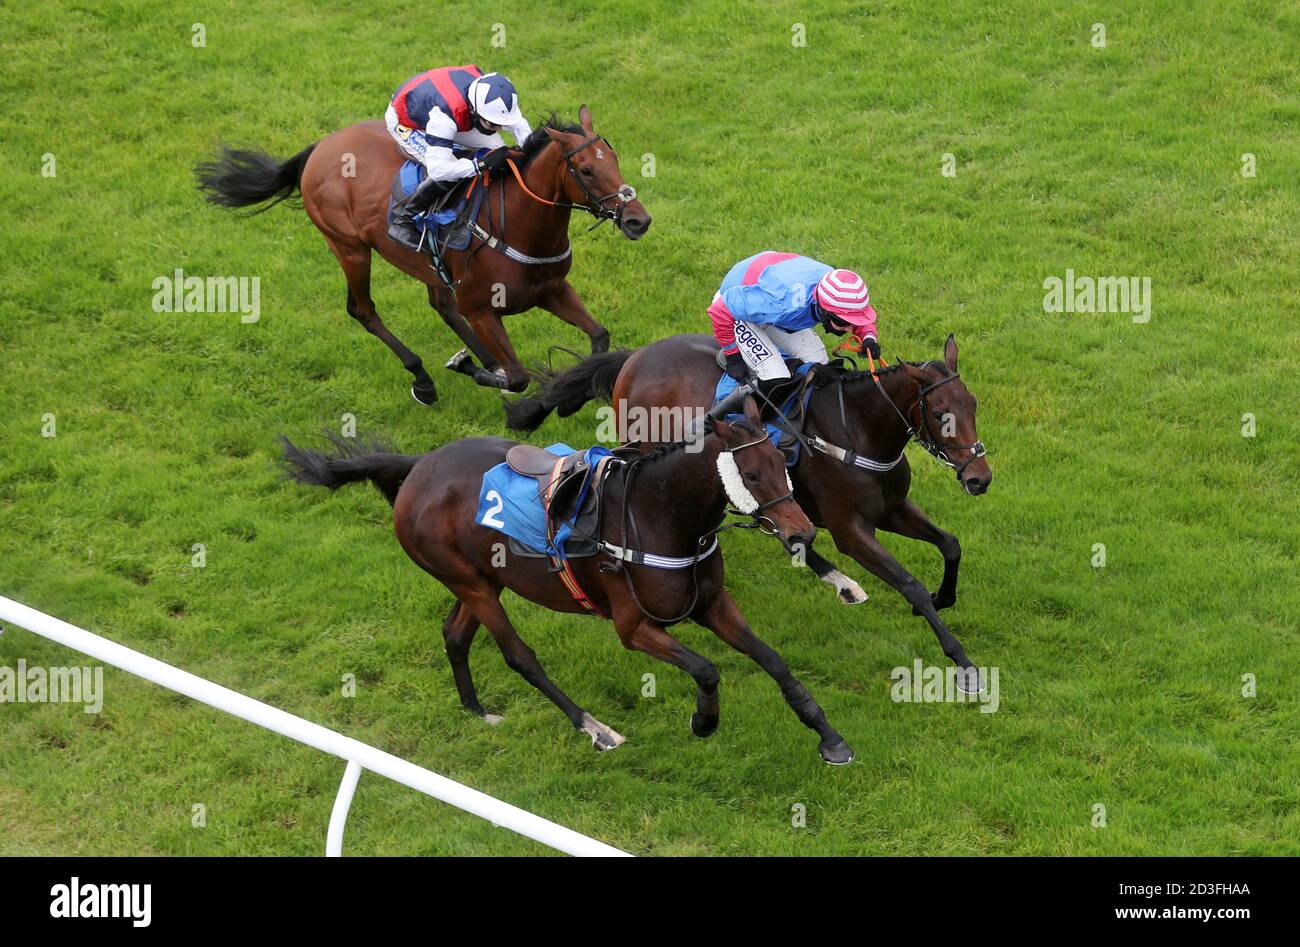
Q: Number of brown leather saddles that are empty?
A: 1